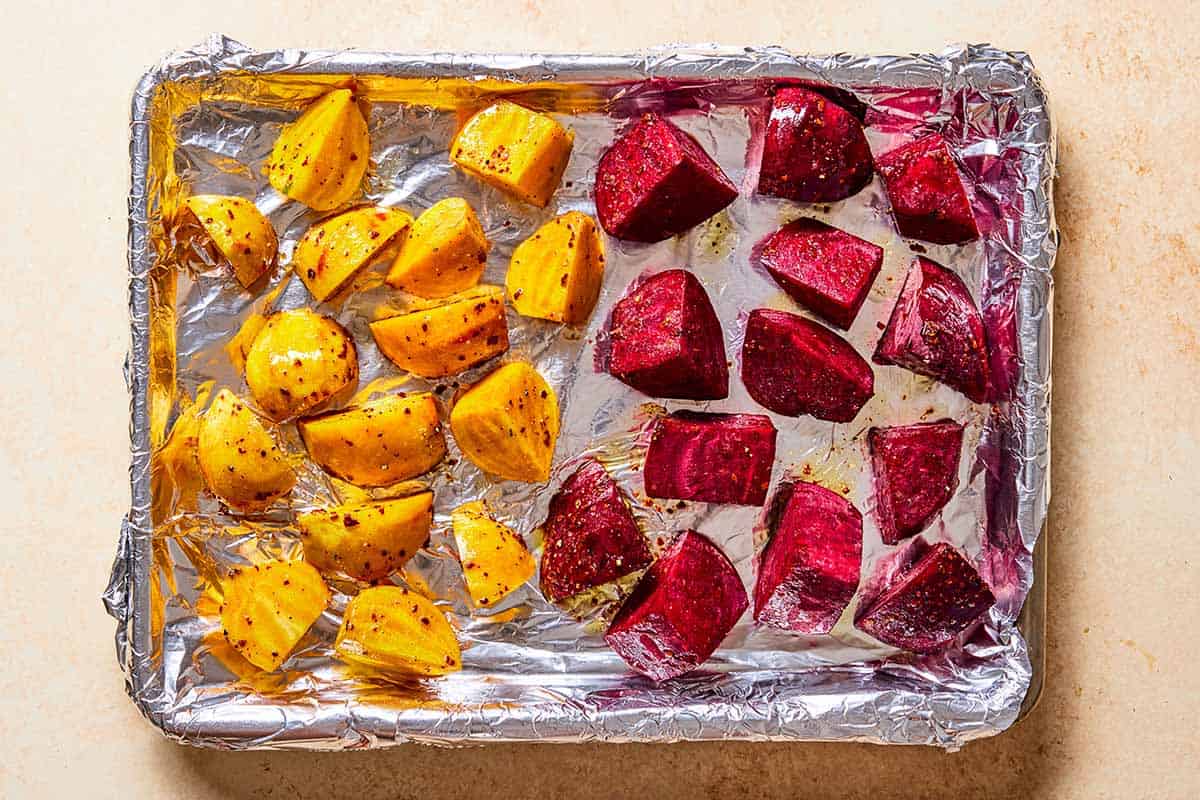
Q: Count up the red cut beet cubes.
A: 13